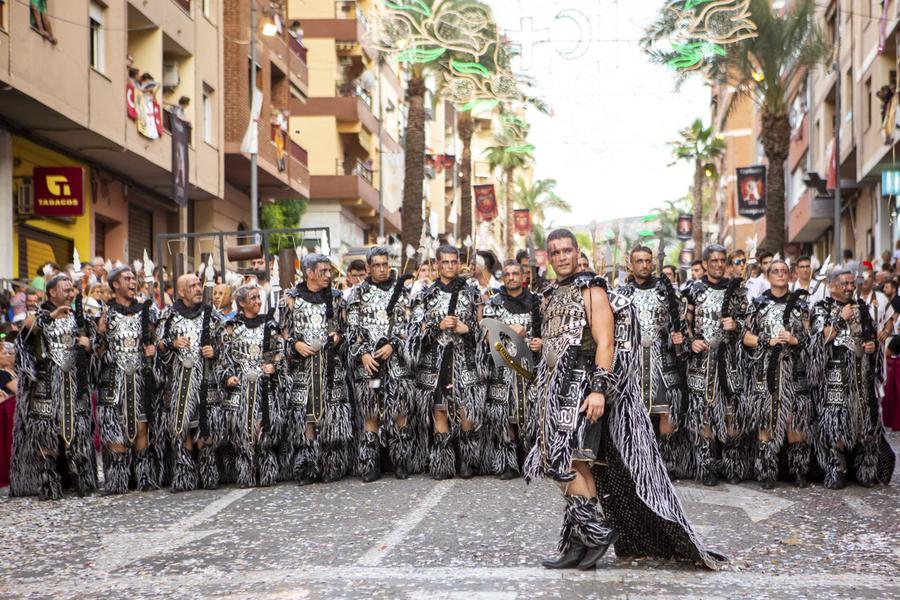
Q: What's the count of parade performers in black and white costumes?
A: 13